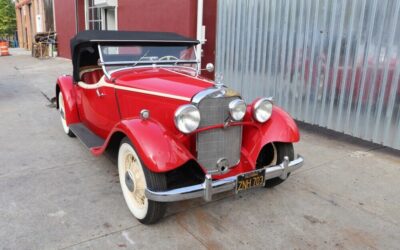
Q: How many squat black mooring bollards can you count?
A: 0